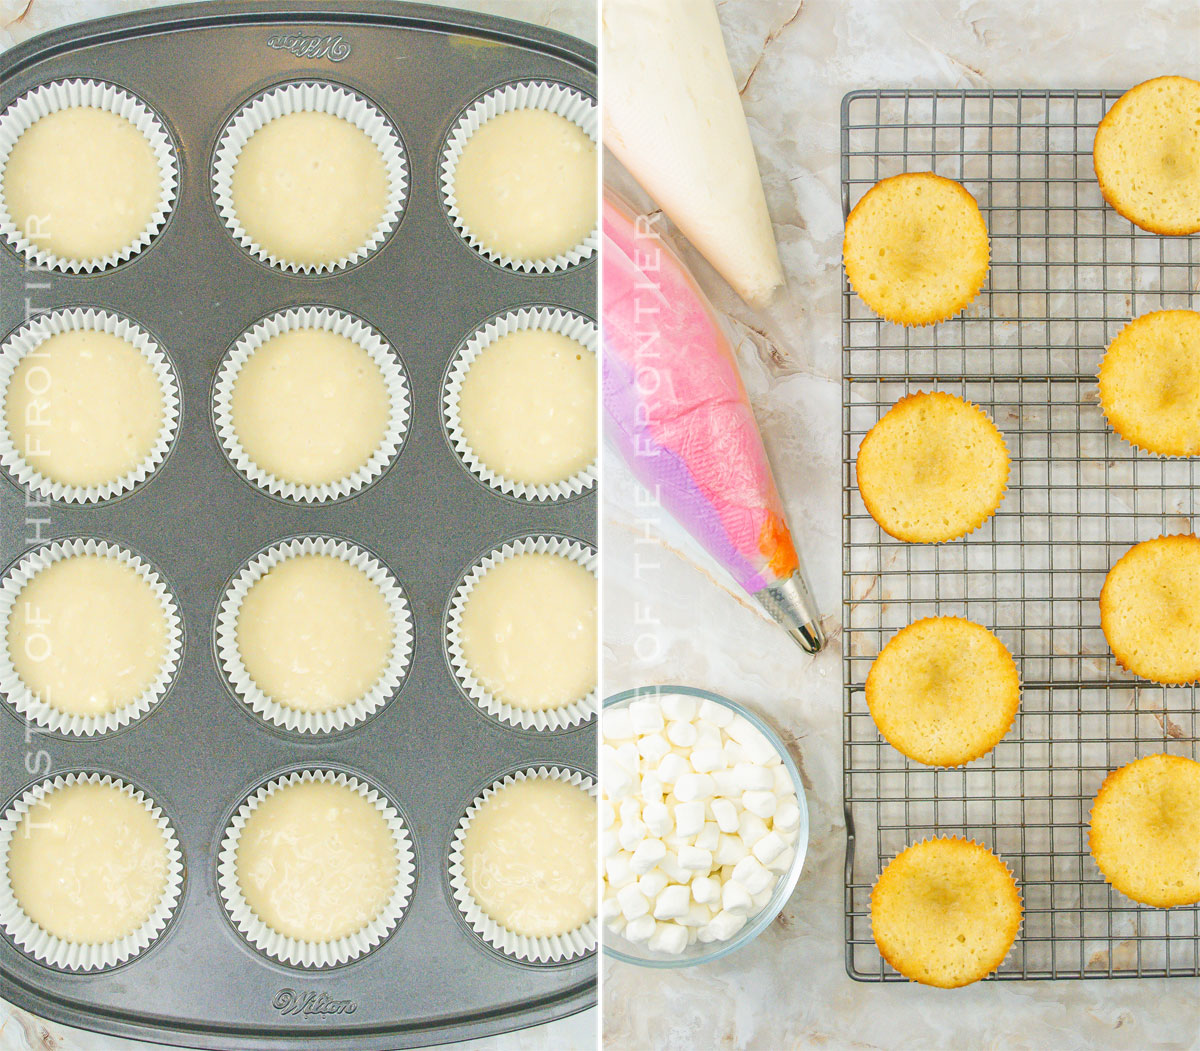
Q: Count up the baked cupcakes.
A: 8